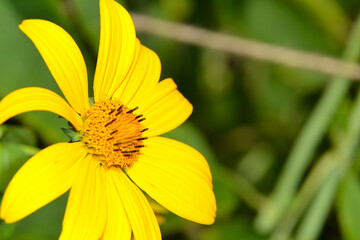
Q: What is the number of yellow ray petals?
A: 10